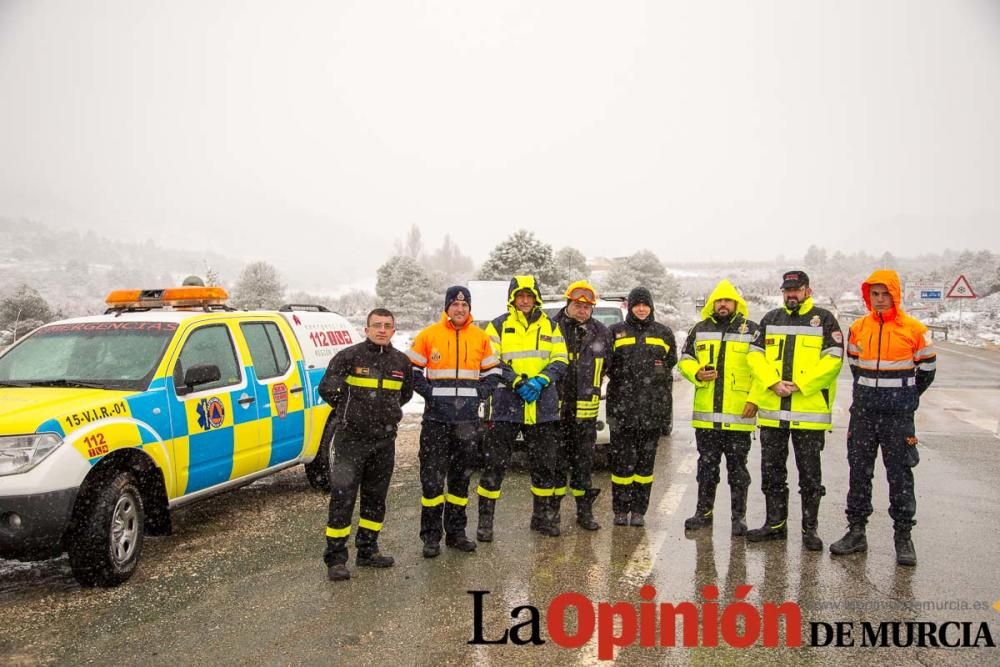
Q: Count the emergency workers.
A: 8